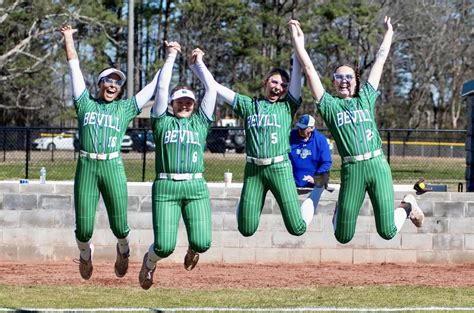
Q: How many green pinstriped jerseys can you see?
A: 4